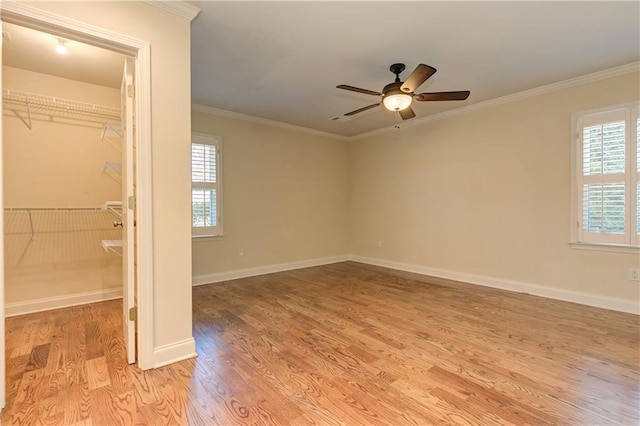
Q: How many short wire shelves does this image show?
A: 4